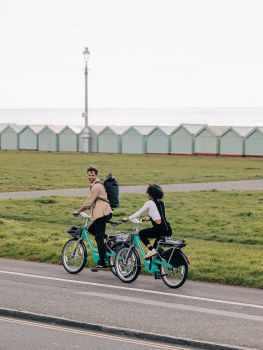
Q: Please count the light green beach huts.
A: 12